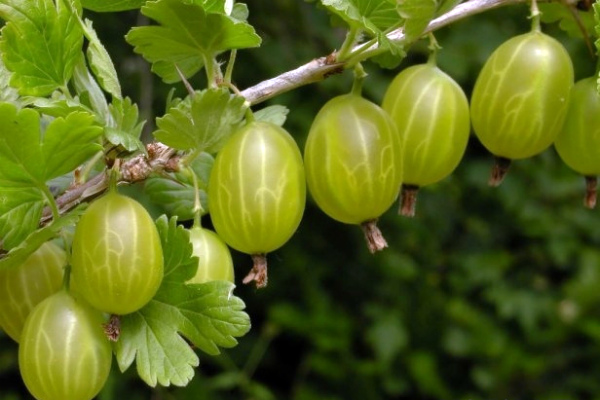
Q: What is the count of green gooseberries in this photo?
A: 9